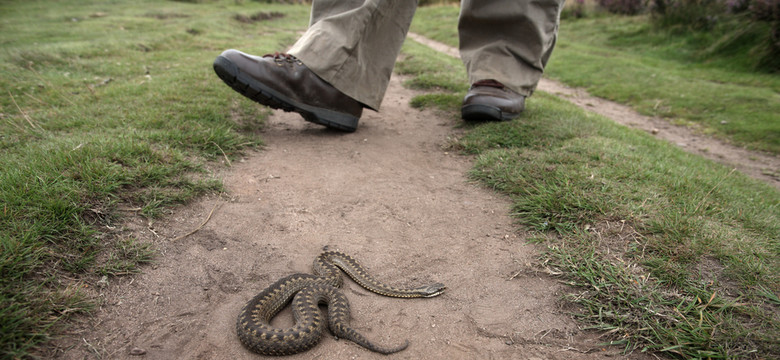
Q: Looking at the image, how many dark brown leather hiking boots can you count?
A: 2